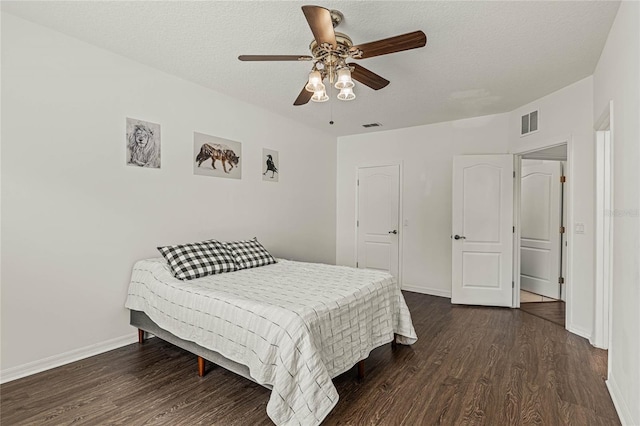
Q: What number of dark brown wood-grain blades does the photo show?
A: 5